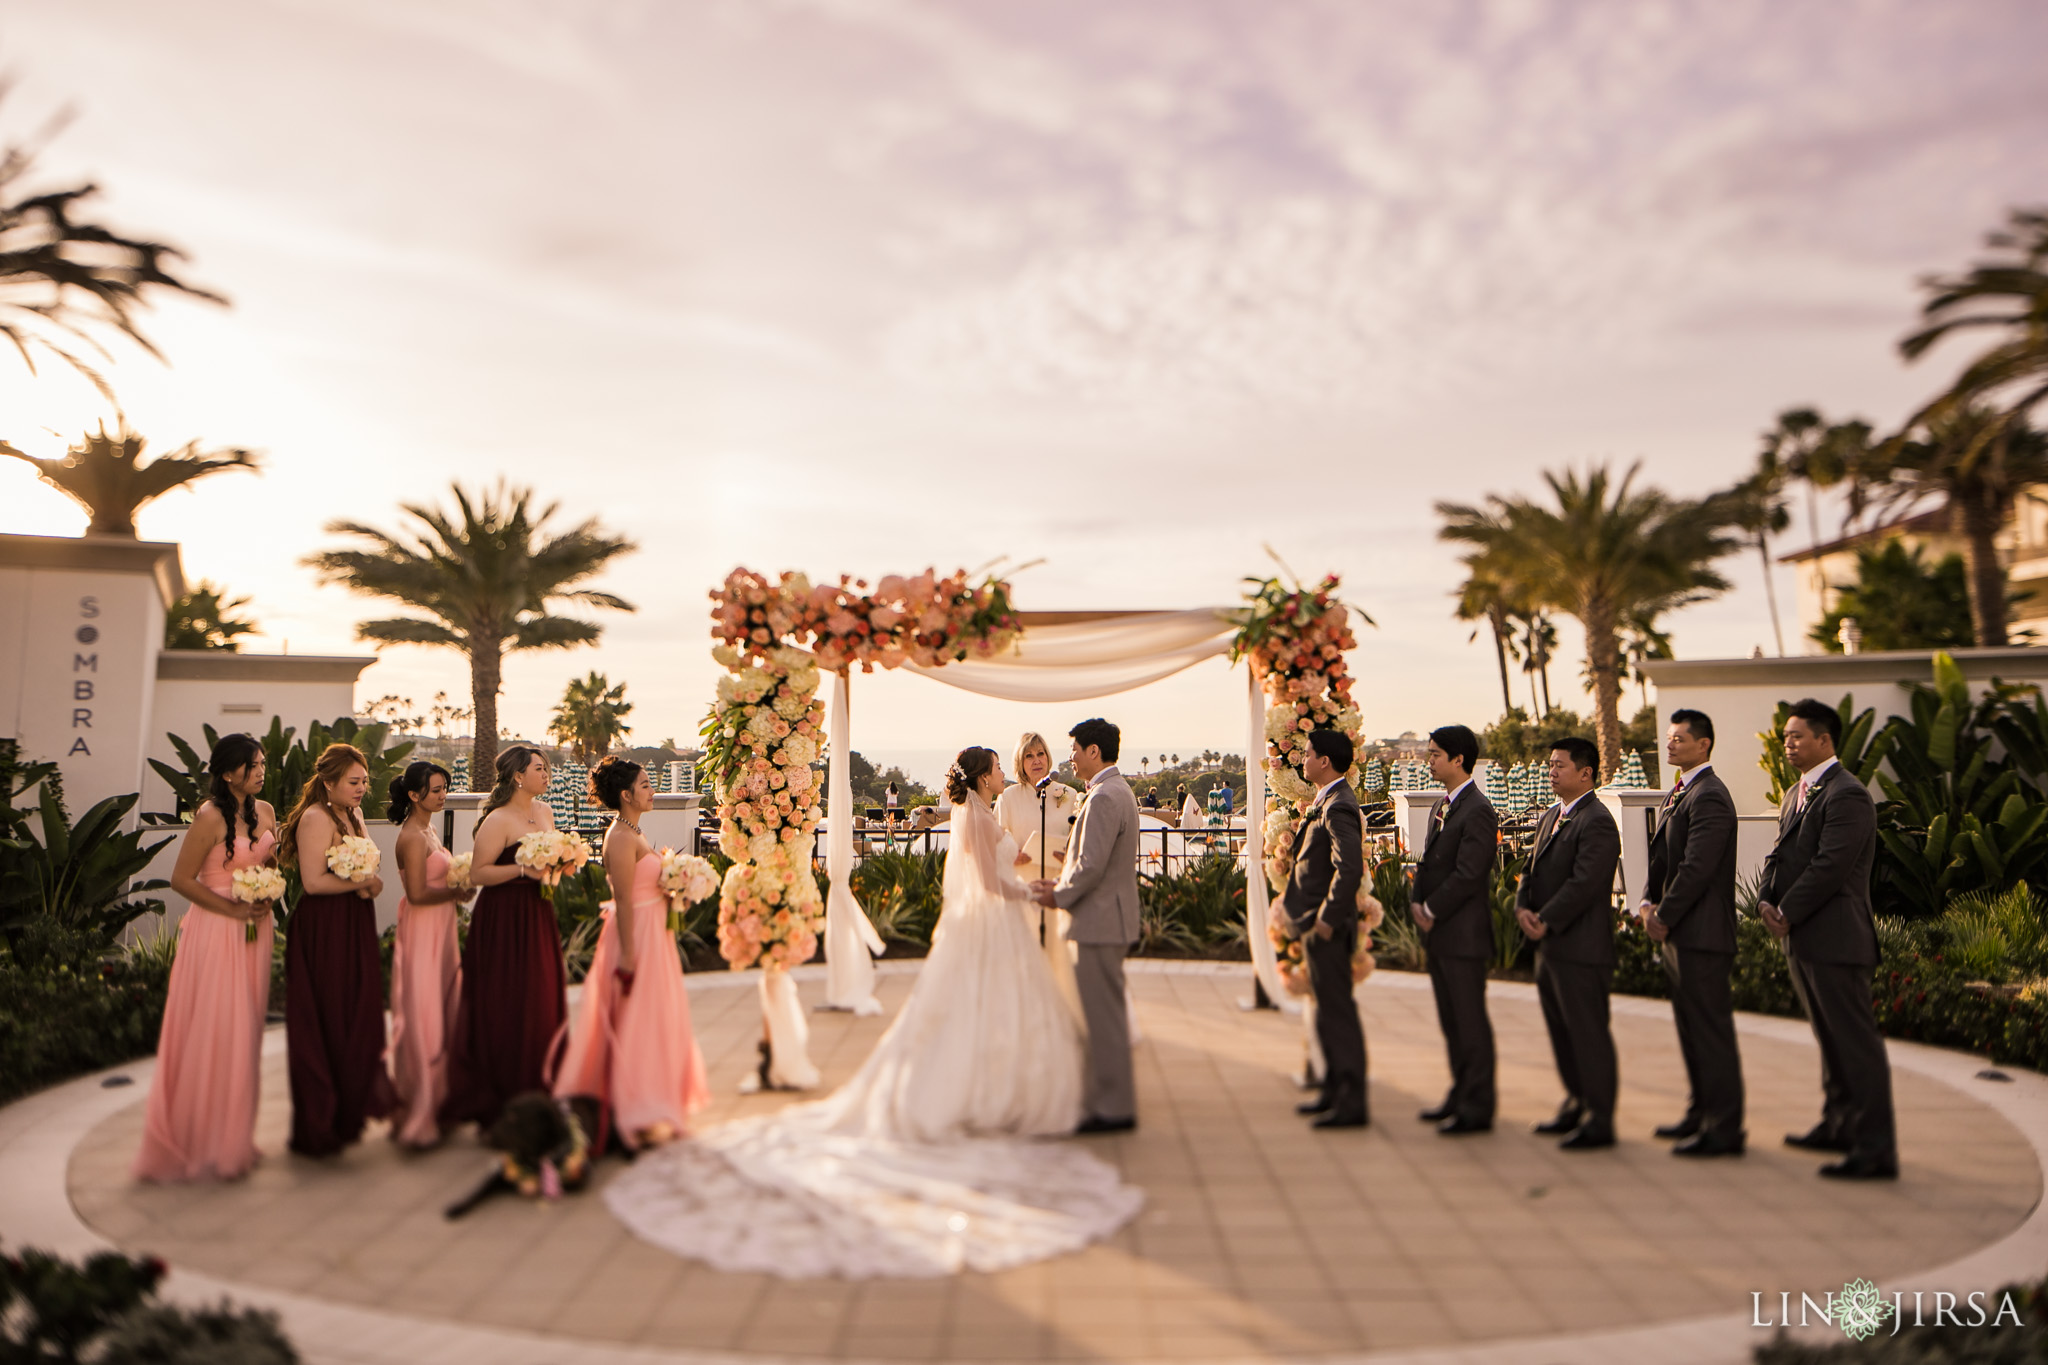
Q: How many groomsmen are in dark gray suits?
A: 5